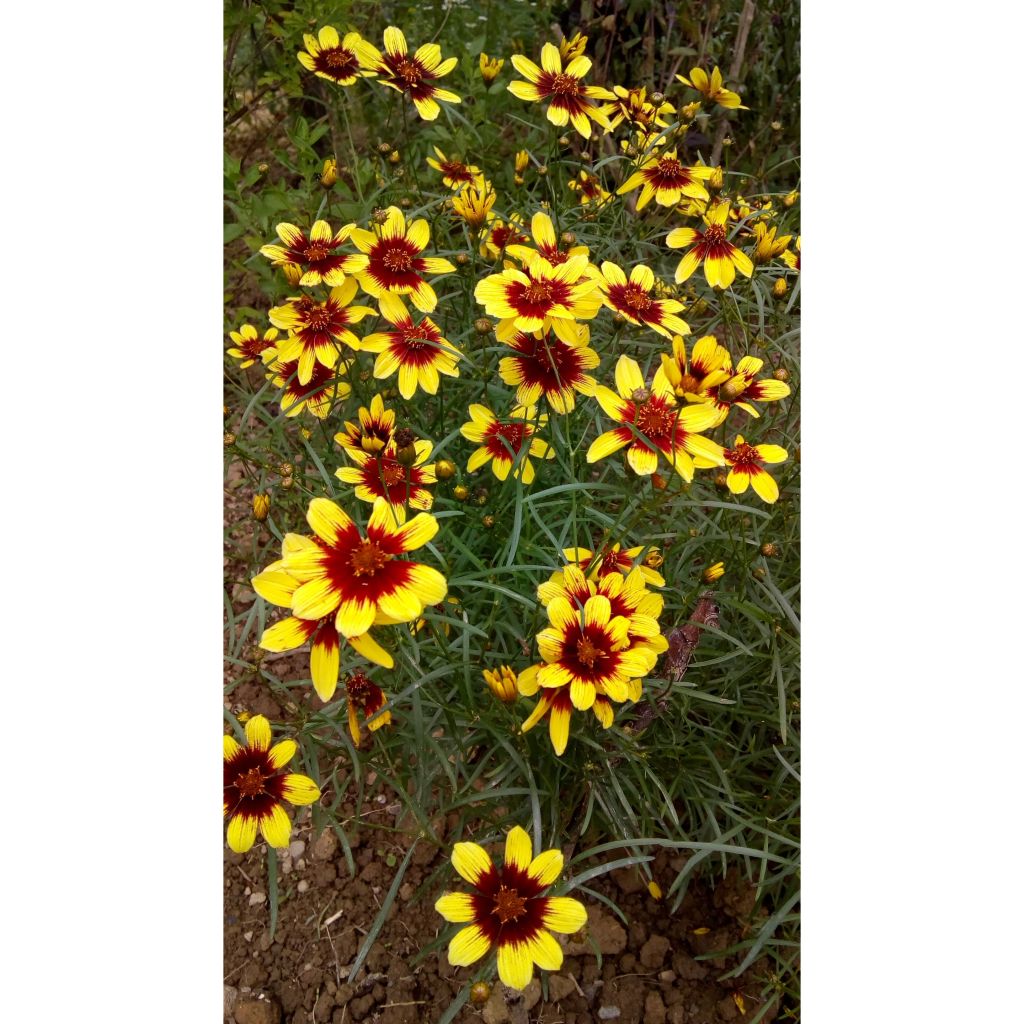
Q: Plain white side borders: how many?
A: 2